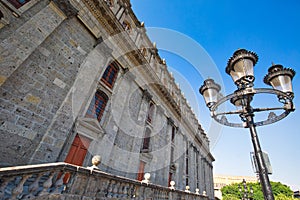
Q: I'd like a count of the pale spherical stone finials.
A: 6